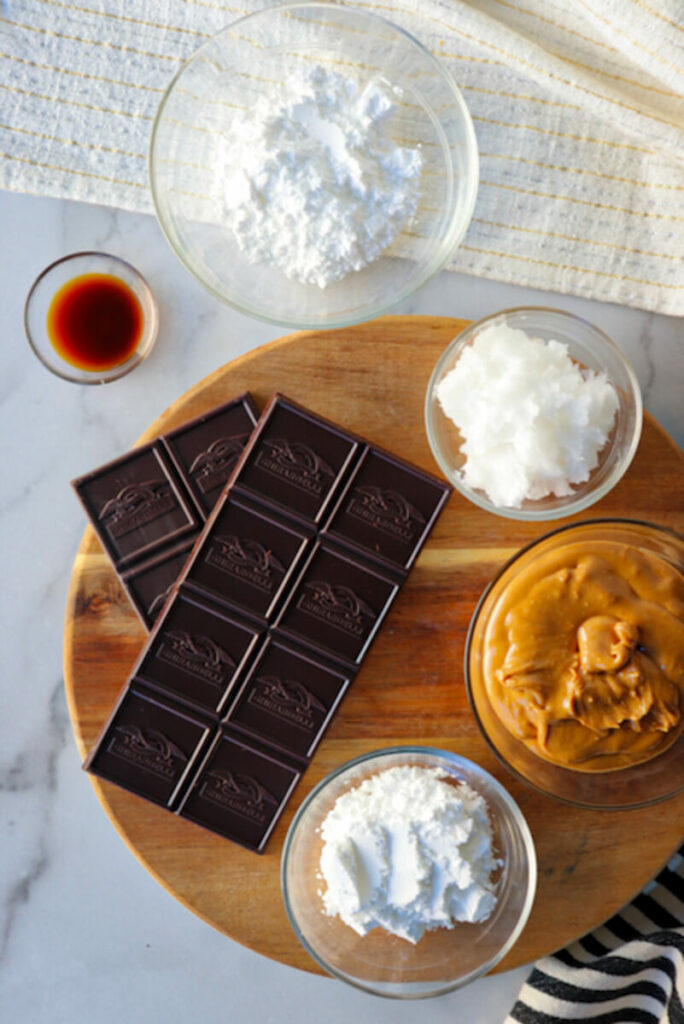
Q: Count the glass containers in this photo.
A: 5